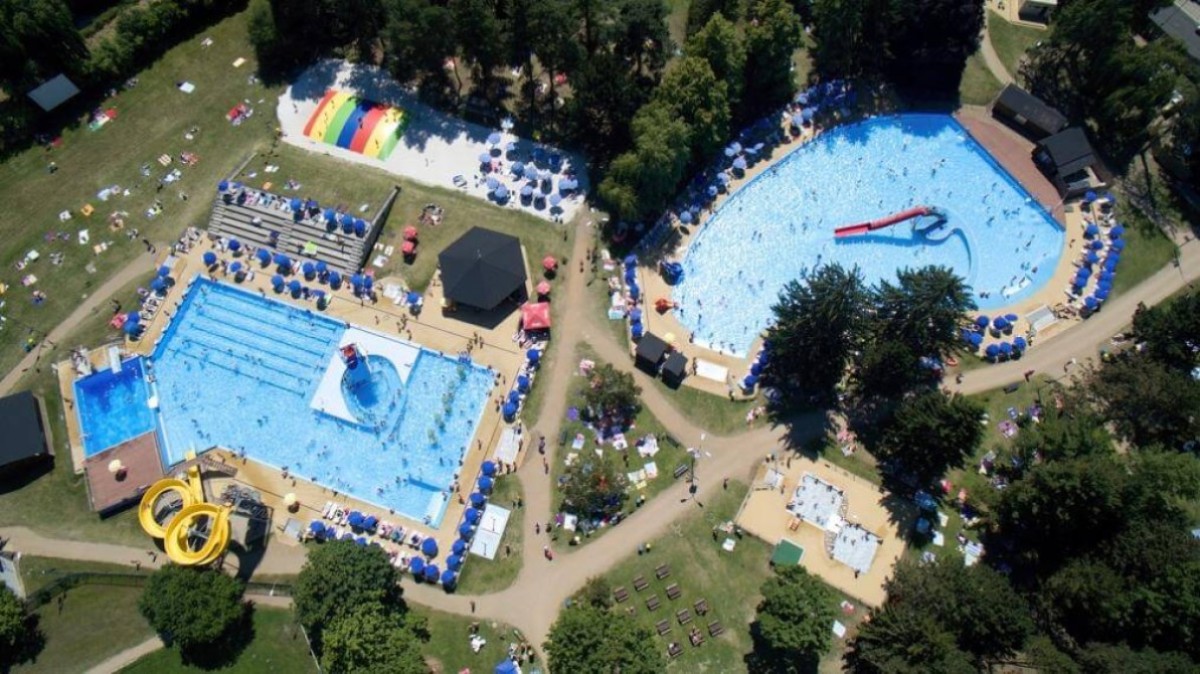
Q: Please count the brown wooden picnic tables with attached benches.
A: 11